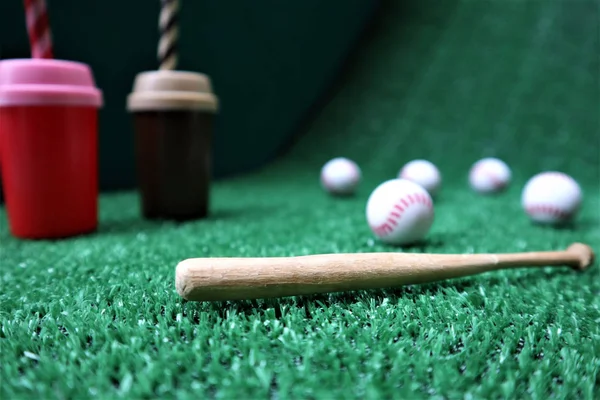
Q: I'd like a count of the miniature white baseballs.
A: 5